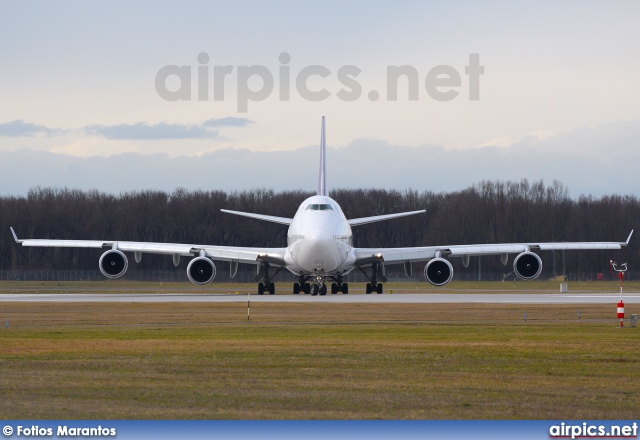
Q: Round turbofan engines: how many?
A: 4